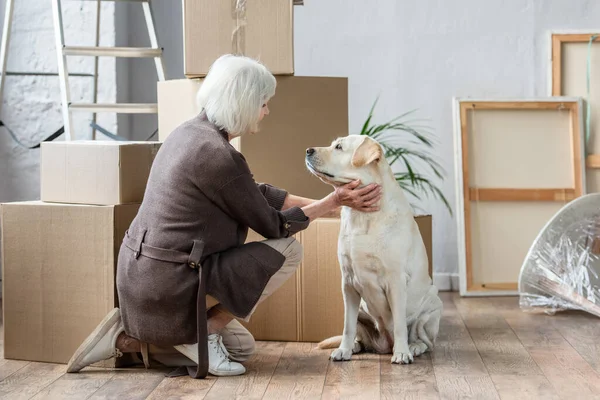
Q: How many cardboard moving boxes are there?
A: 5